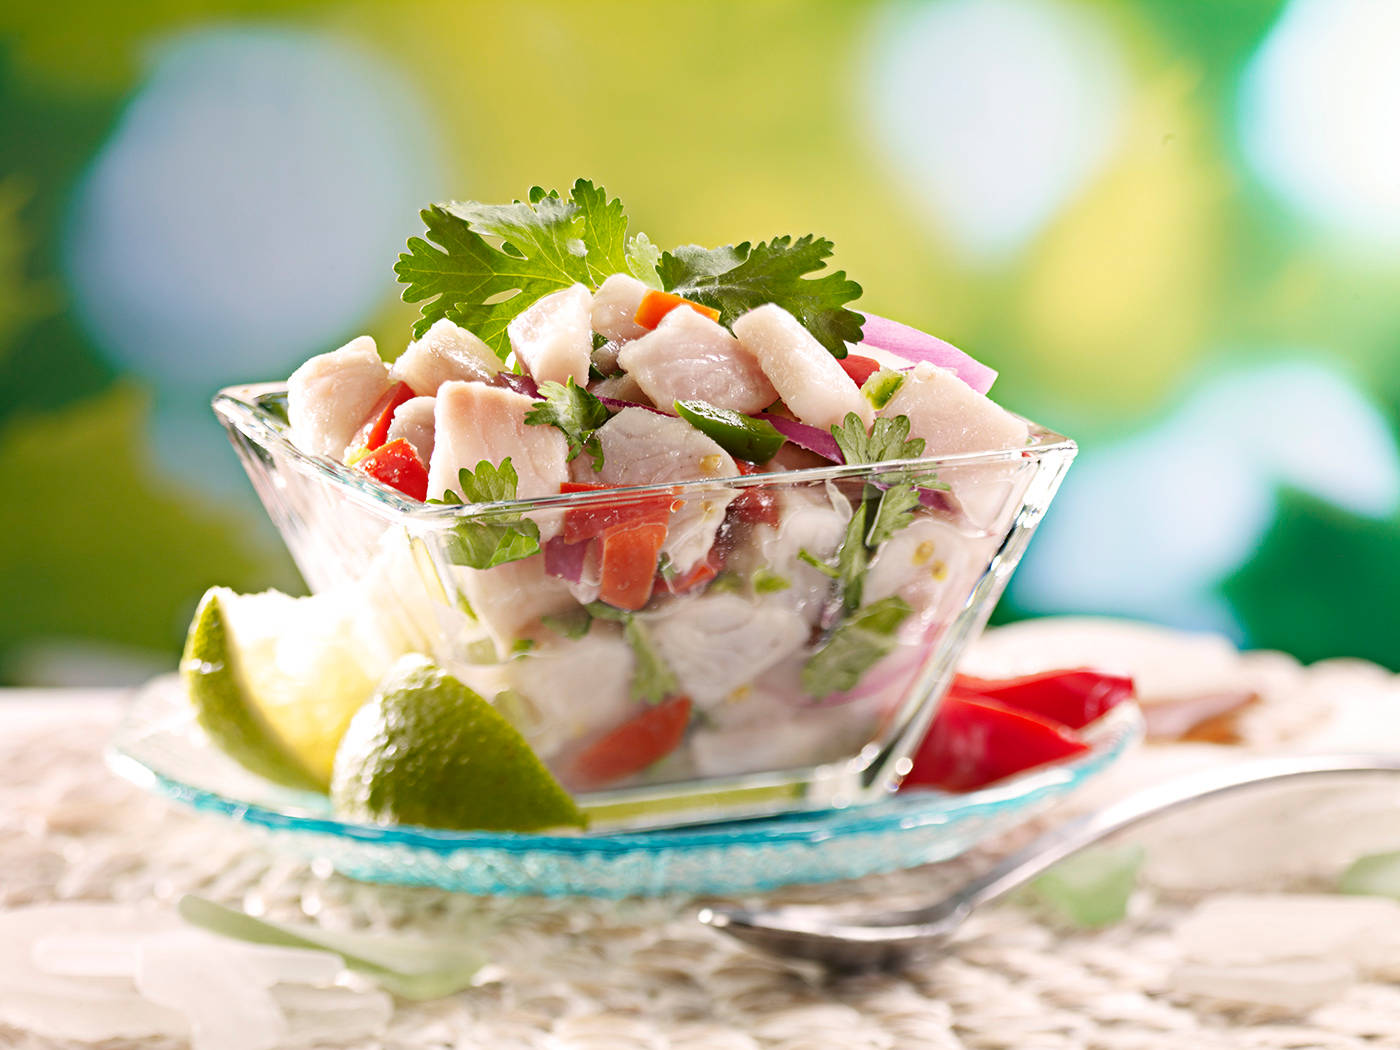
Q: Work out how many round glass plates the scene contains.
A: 1